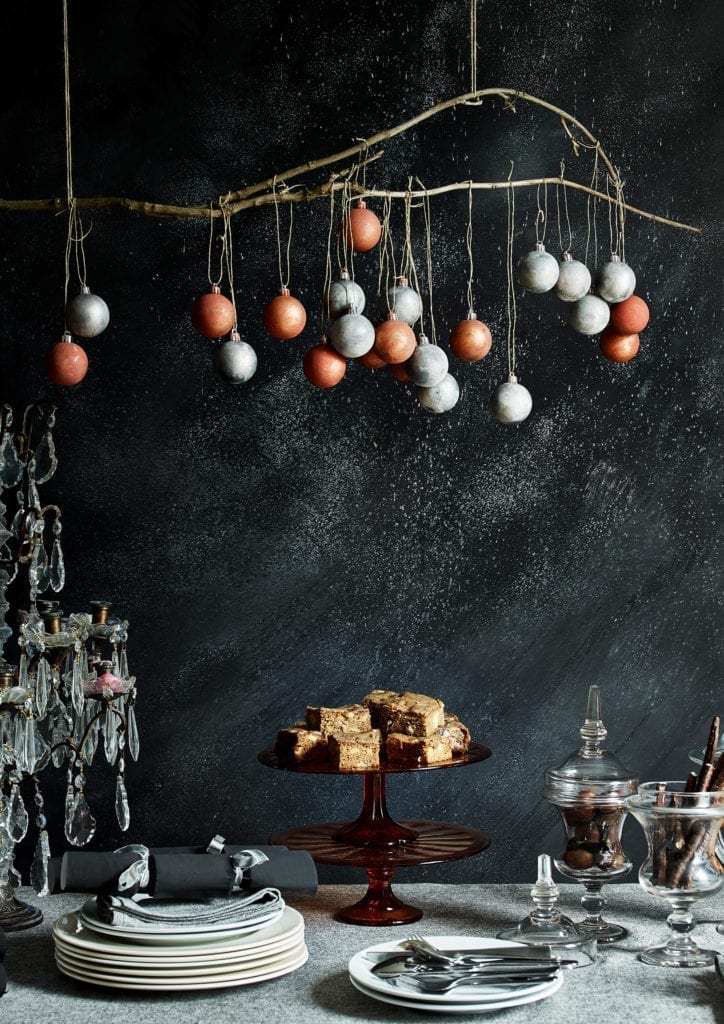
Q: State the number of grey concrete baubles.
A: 12